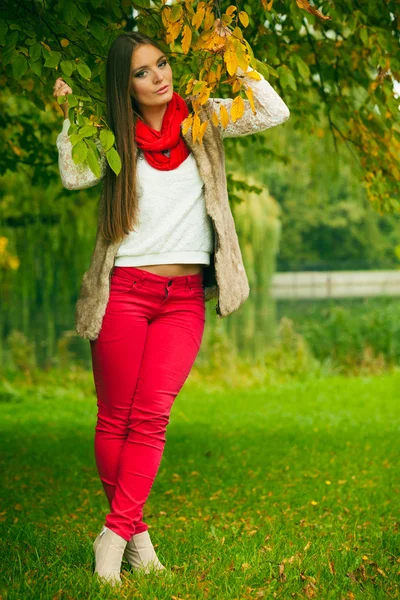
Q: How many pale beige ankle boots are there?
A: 2